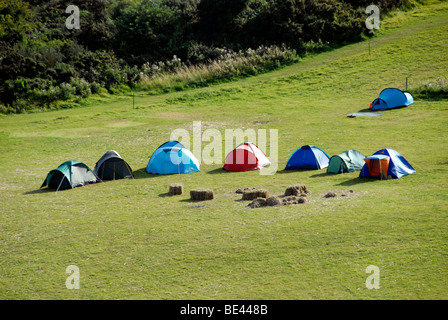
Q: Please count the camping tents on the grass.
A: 8